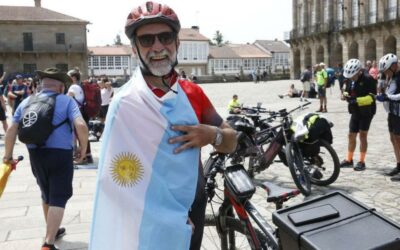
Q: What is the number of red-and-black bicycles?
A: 1